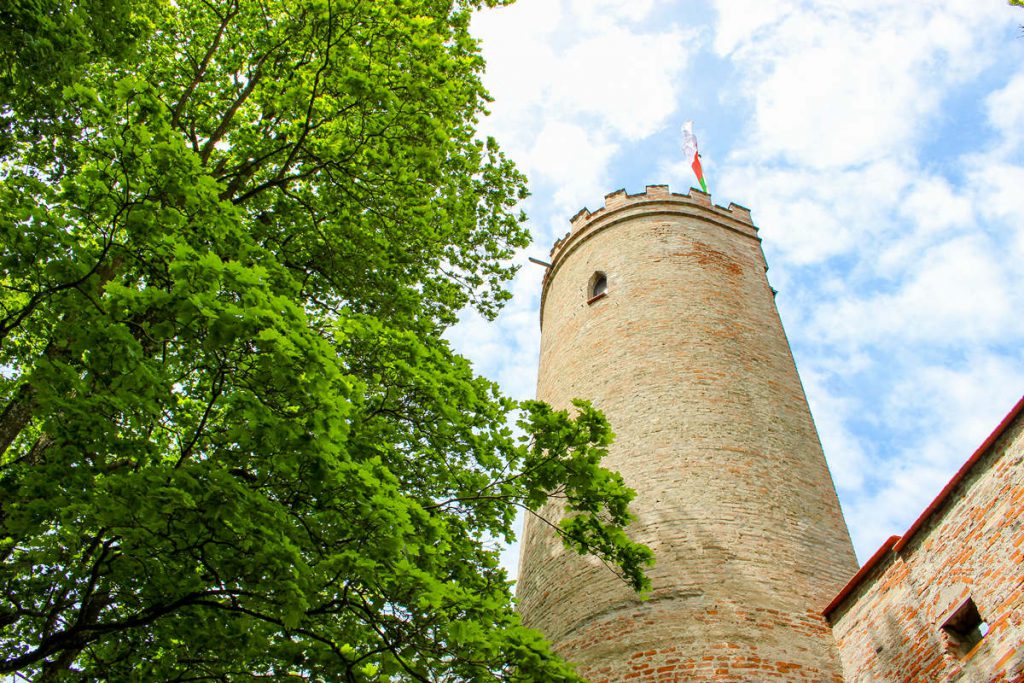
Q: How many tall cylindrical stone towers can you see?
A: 1